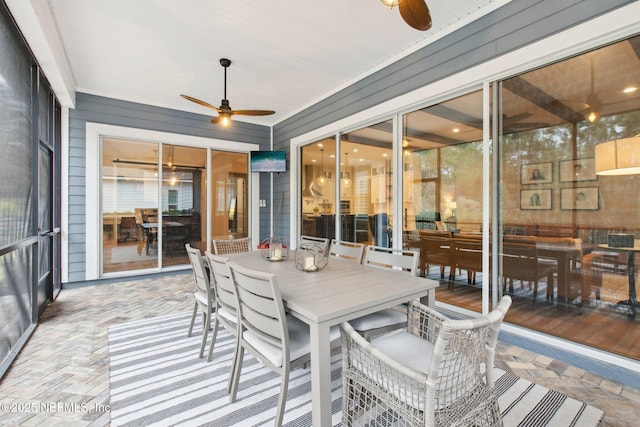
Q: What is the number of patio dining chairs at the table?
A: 8